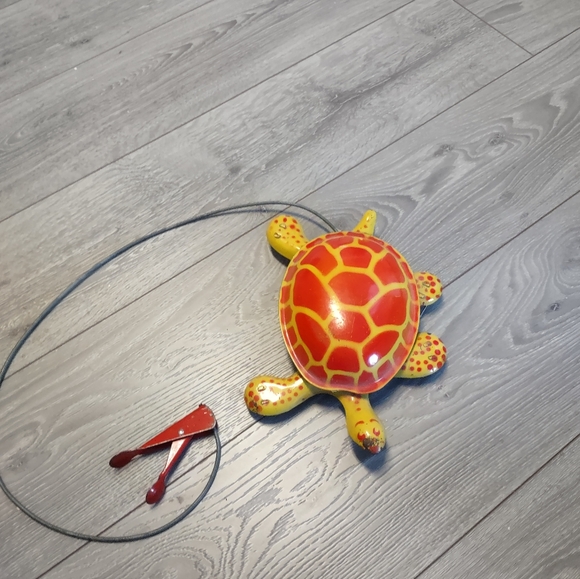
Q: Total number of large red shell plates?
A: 10